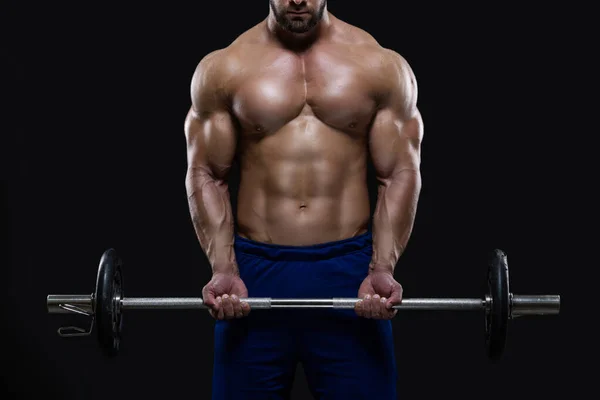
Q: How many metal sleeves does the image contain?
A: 2